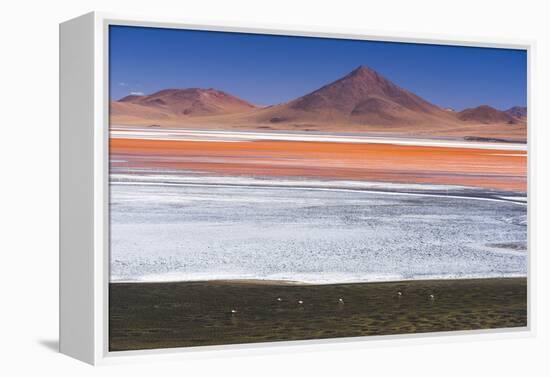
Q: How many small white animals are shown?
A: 6